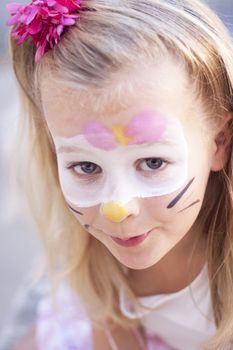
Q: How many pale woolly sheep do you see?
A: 0